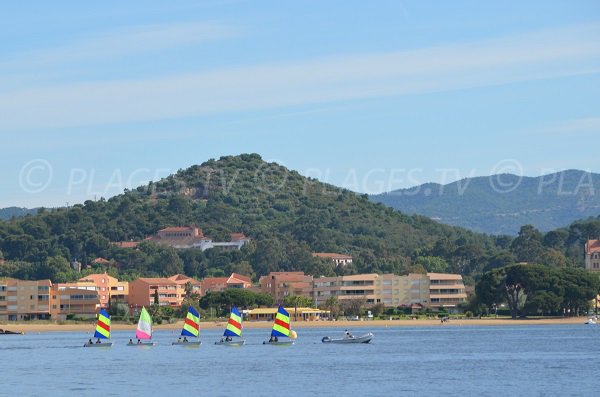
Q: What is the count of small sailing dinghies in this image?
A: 5